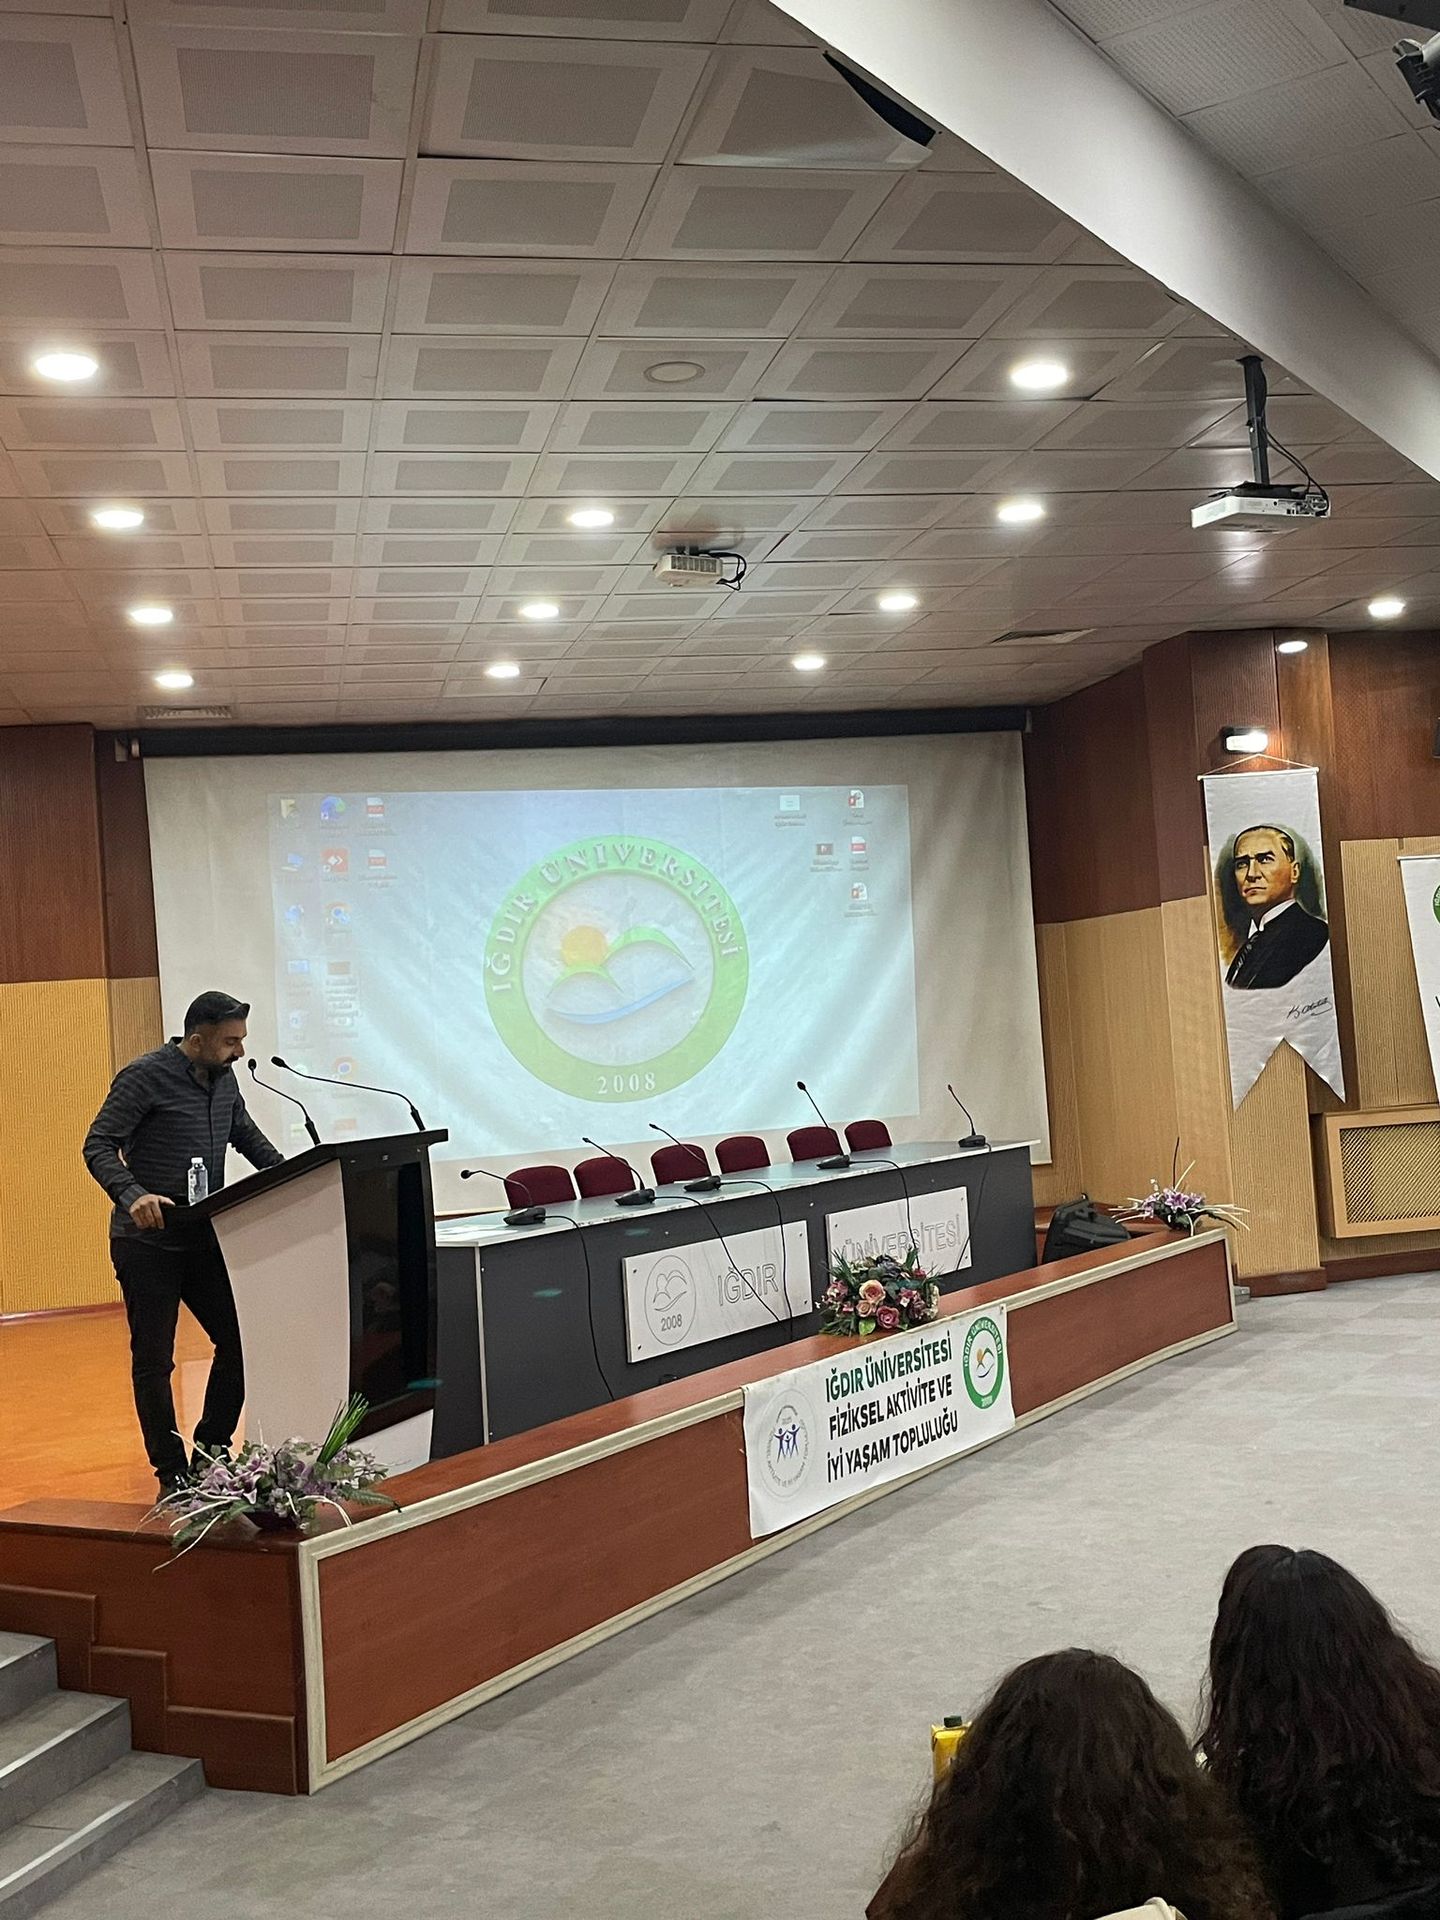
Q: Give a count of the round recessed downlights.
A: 13